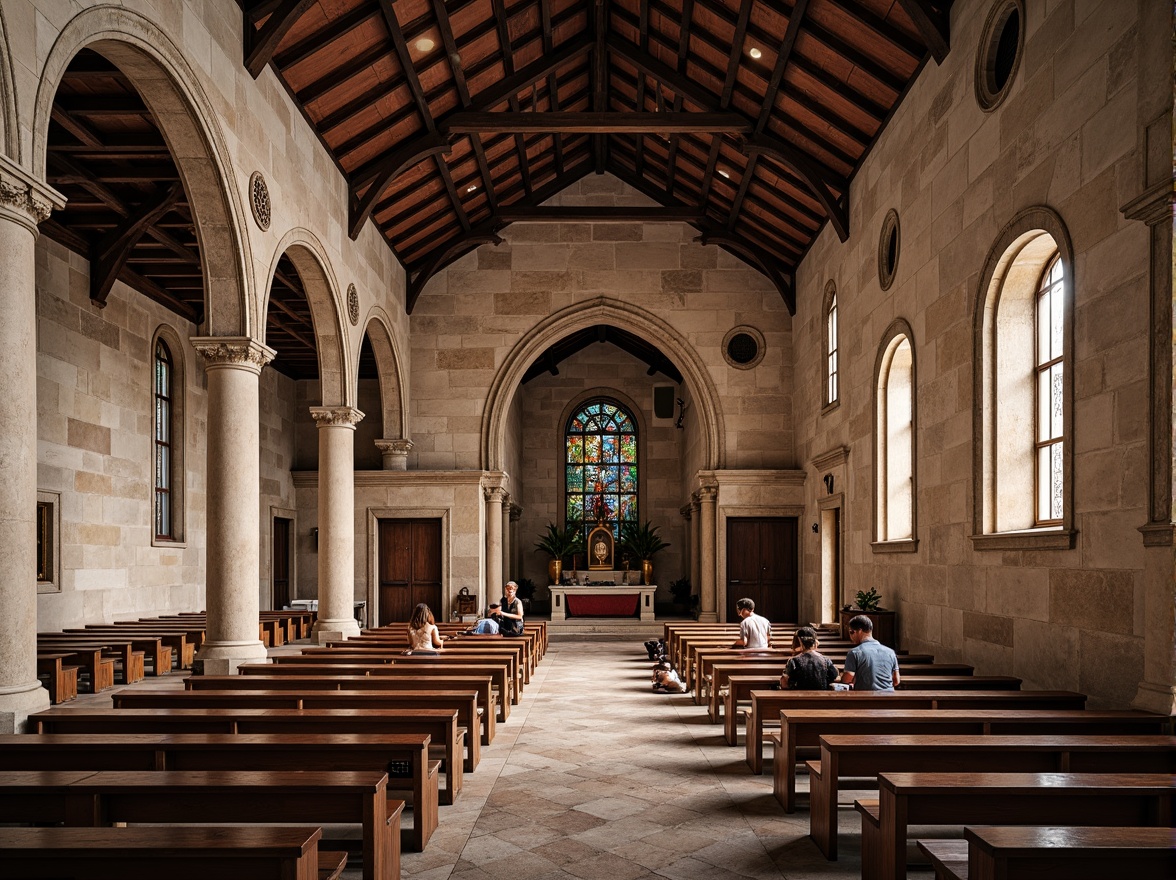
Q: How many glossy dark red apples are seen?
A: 0